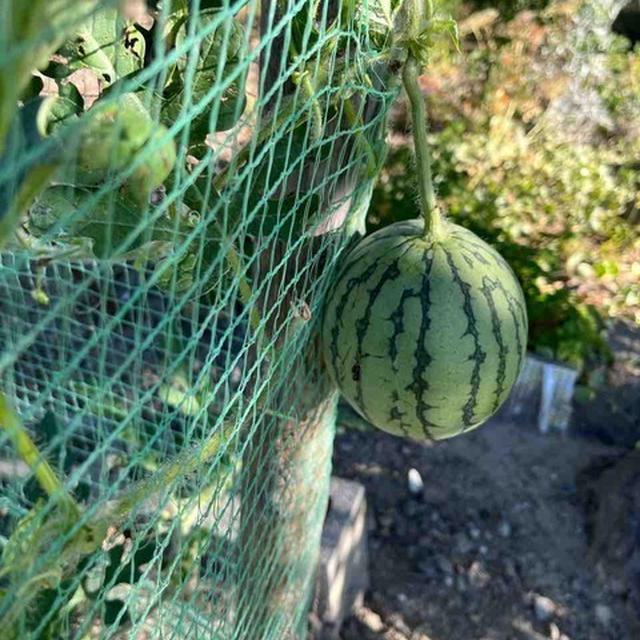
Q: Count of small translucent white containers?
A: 1